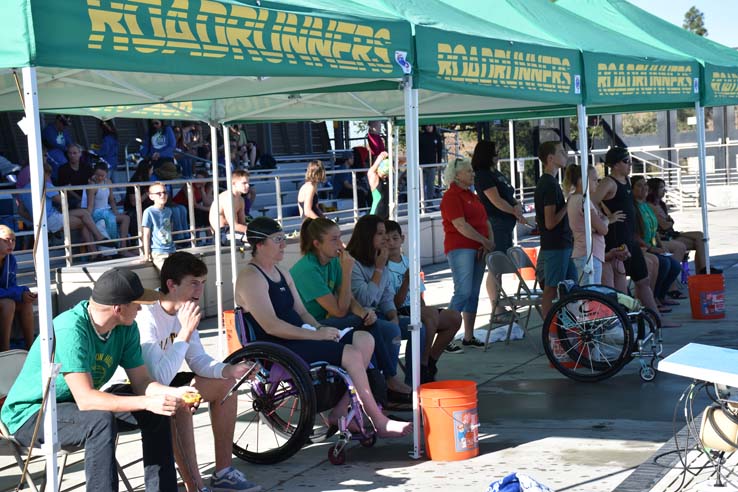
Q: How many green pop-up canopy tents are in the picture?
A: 4